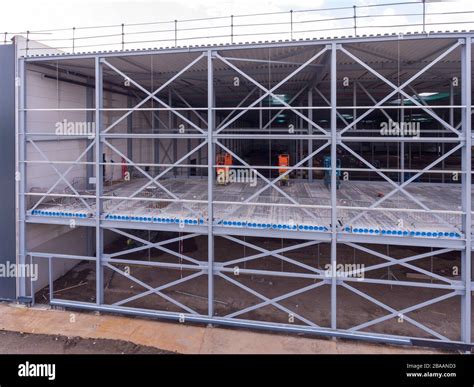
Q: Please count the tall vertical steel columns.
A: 5